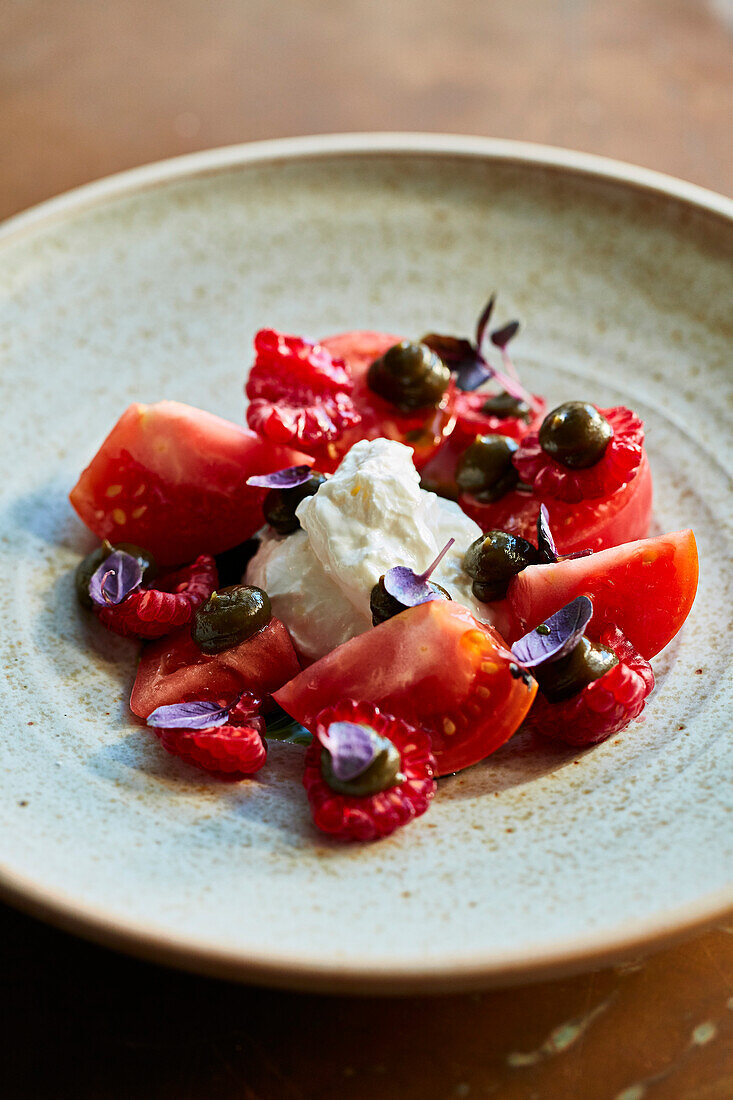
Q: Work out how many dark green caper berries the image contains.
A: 11